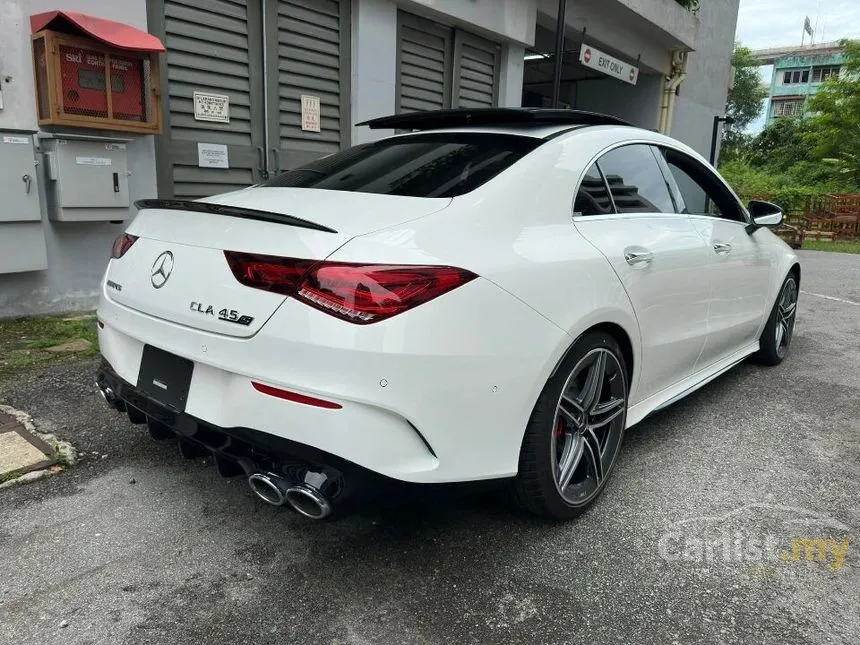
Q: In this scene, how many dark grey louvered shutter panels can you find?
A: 4